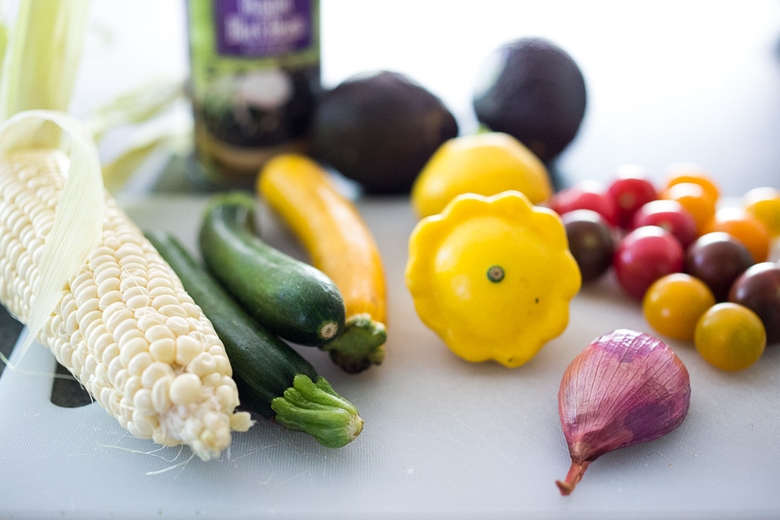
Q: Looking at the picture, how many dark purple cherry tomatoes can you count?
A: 3